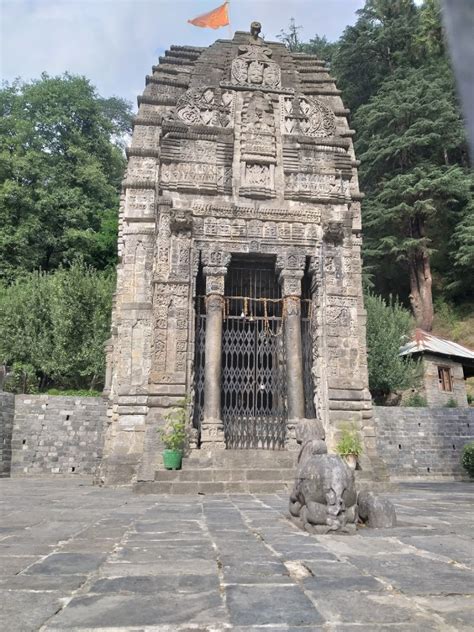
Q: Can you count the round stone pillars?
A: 2